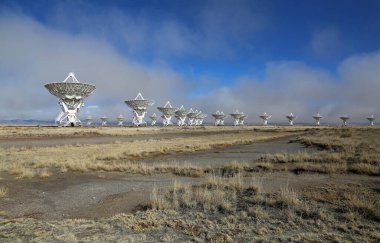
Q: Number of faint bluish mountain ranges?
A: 1